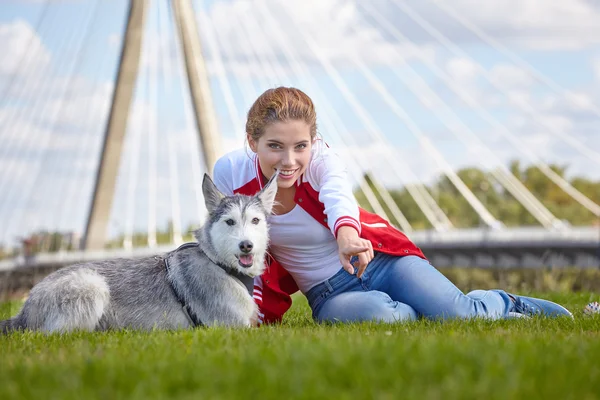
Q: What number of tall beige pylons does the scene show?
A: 2